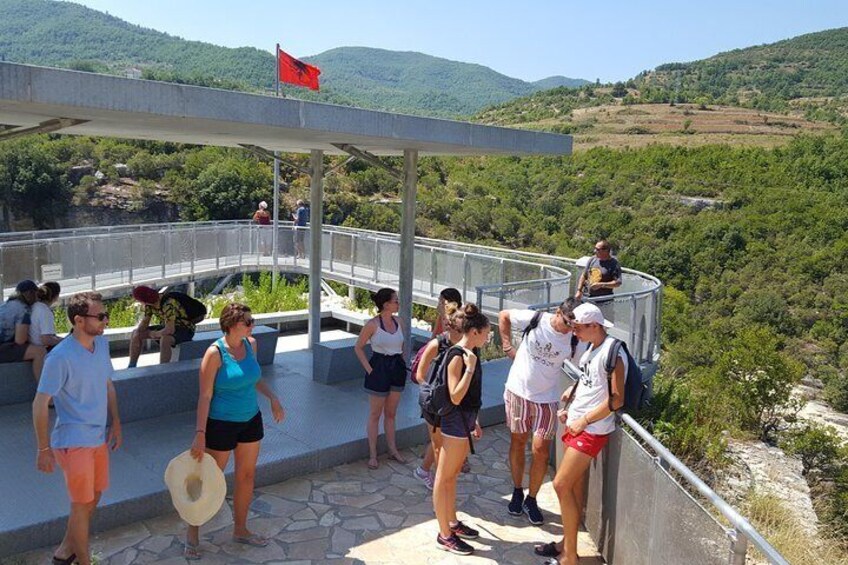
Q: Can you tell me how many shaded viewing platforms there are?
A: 1